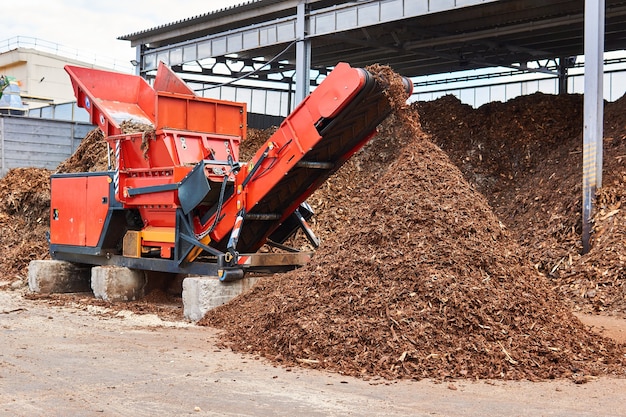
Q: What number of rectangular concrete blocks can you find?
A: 3